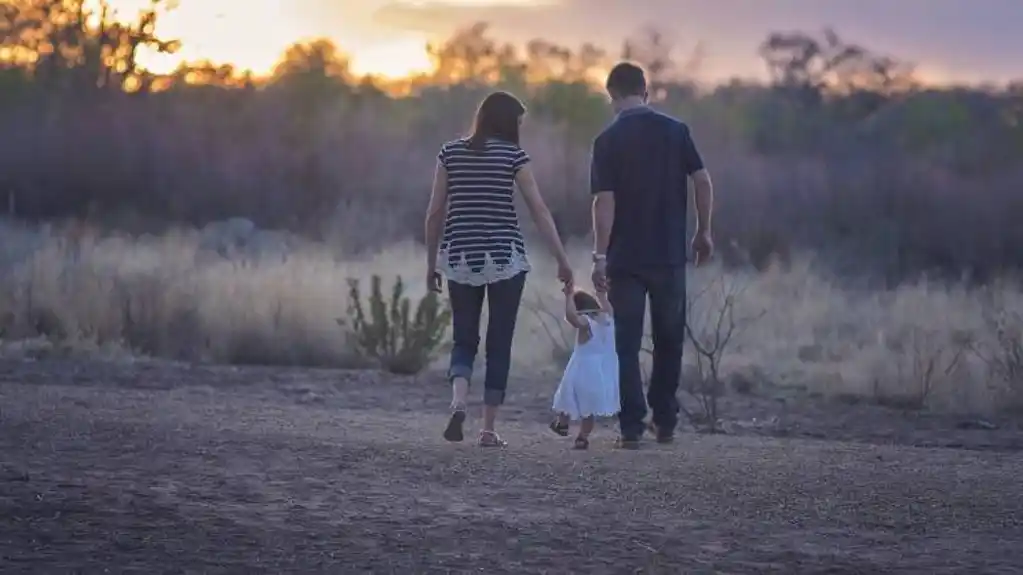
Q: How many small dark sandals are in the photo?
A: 2